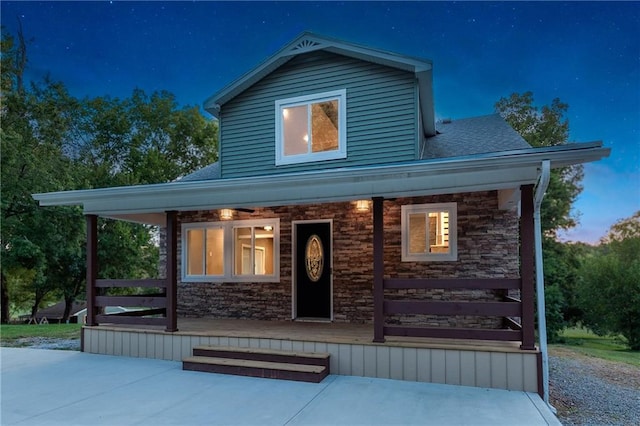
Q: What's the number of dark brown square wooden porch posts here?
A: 4